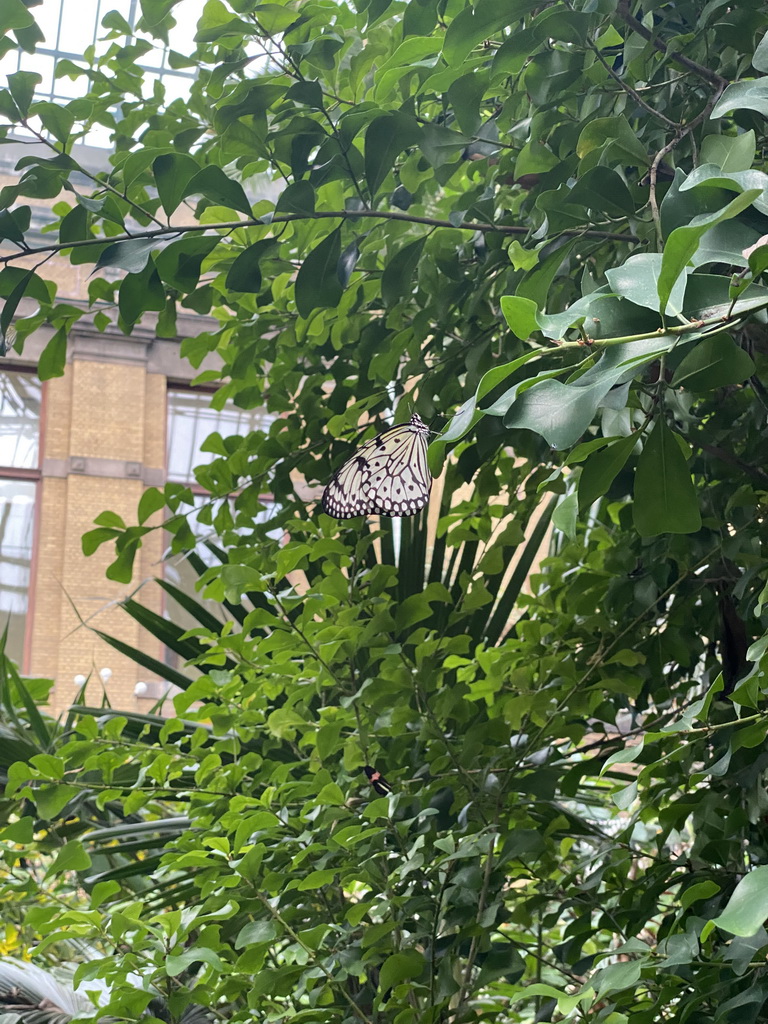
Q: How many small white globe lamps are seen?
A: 3